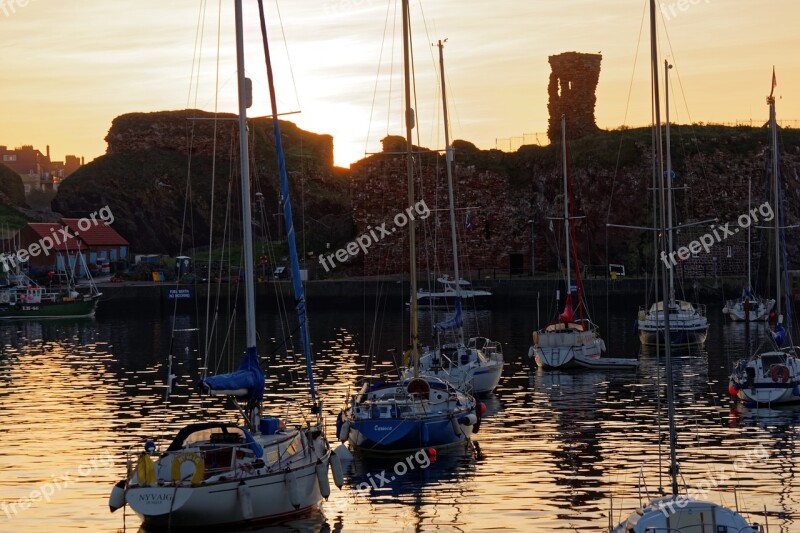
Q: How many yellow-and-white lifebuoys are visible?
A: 1